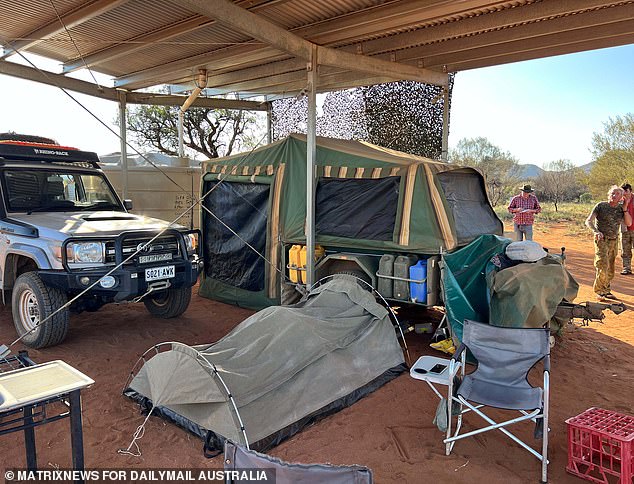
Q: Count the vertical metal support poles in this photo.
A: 4